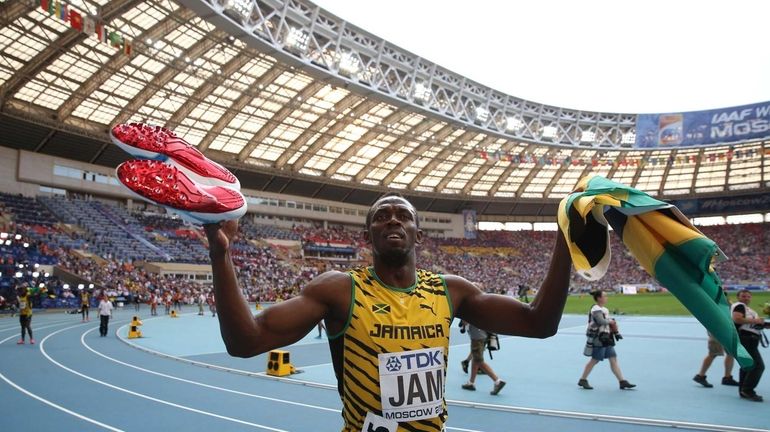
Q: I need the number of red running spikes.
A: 2